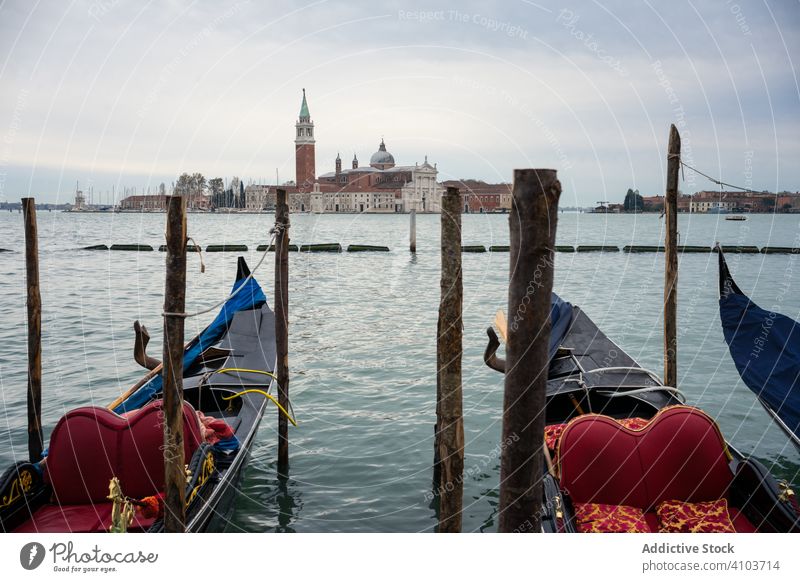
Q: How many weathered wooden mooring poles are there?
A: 6